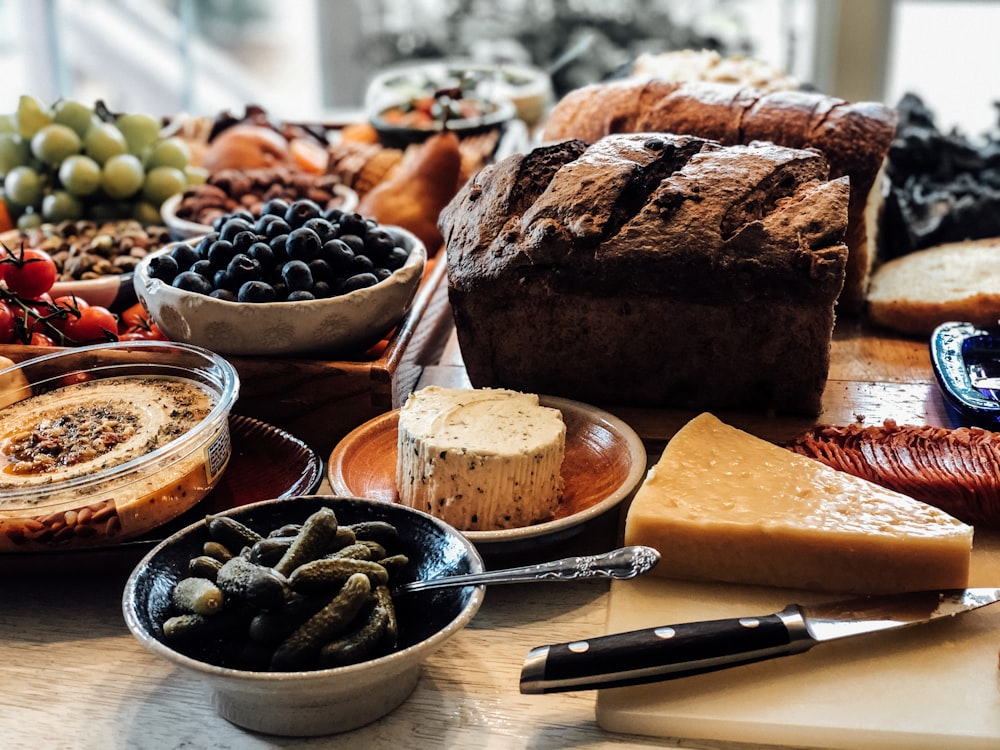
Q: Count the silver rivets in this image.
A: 3